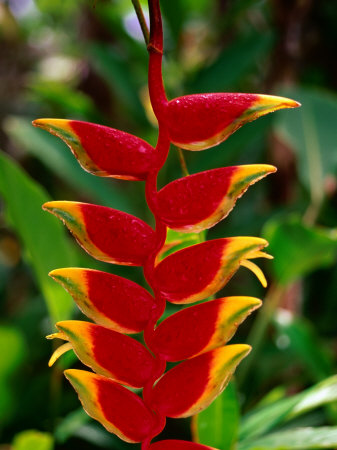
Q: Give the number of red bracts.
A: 11